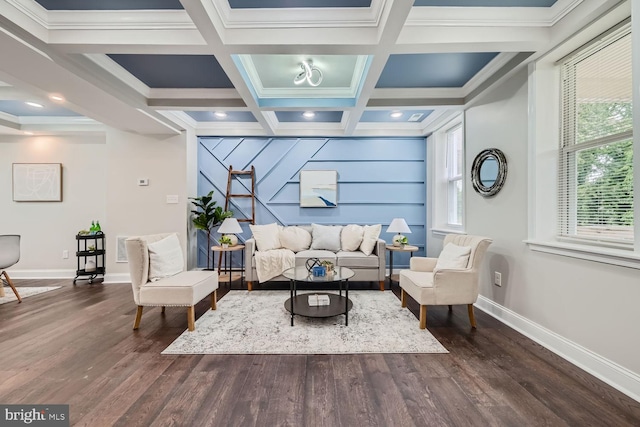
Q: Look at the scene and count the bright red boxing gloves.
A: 0